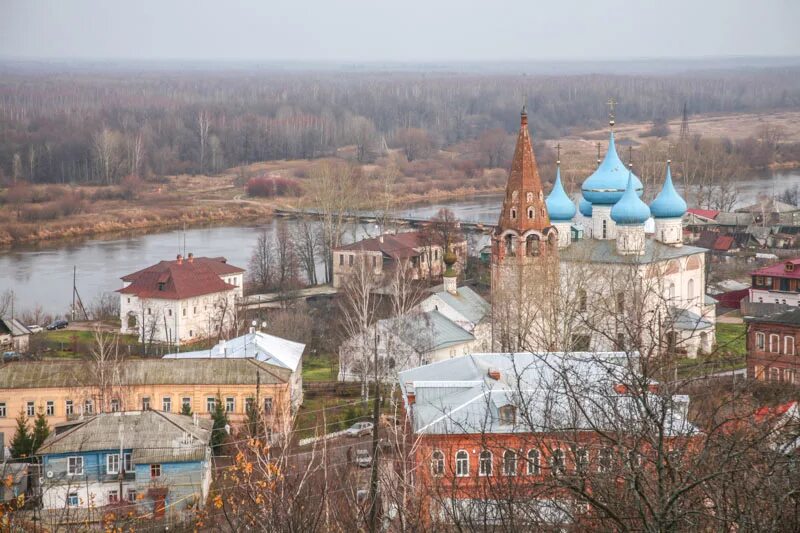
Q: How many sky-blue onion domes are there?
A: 5